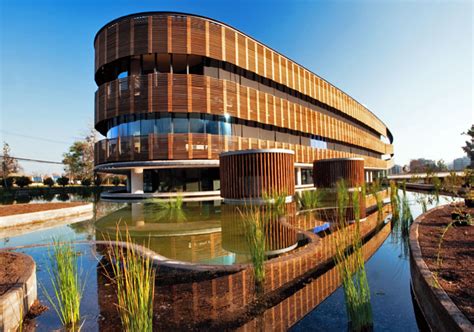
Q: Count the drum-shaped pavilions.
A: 2